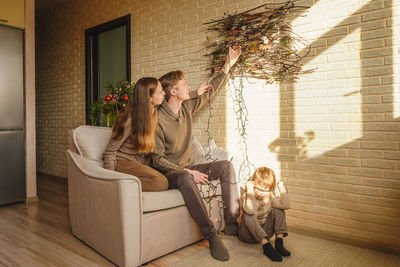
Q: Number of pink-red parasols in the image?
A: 0